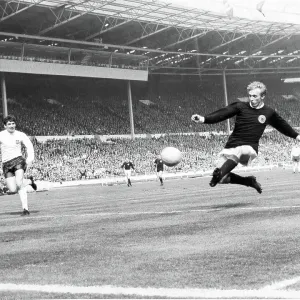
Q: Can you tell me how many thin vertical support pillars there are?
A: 3